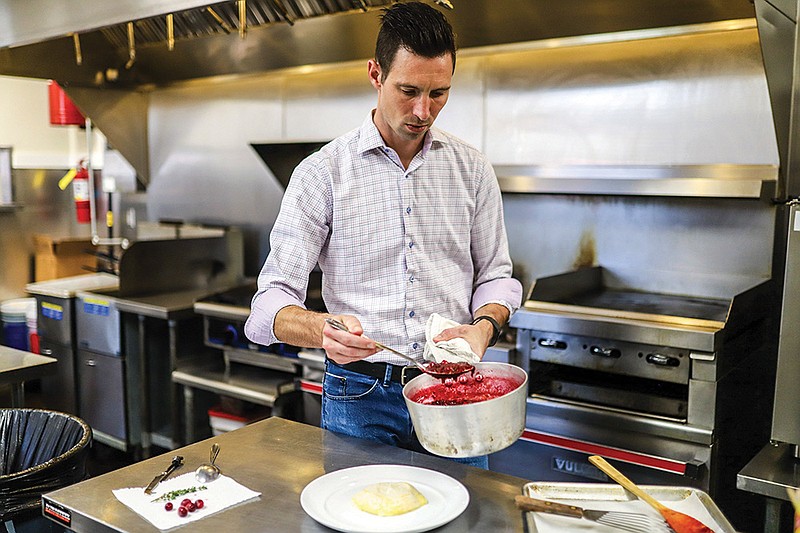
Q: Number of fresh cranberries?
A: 5